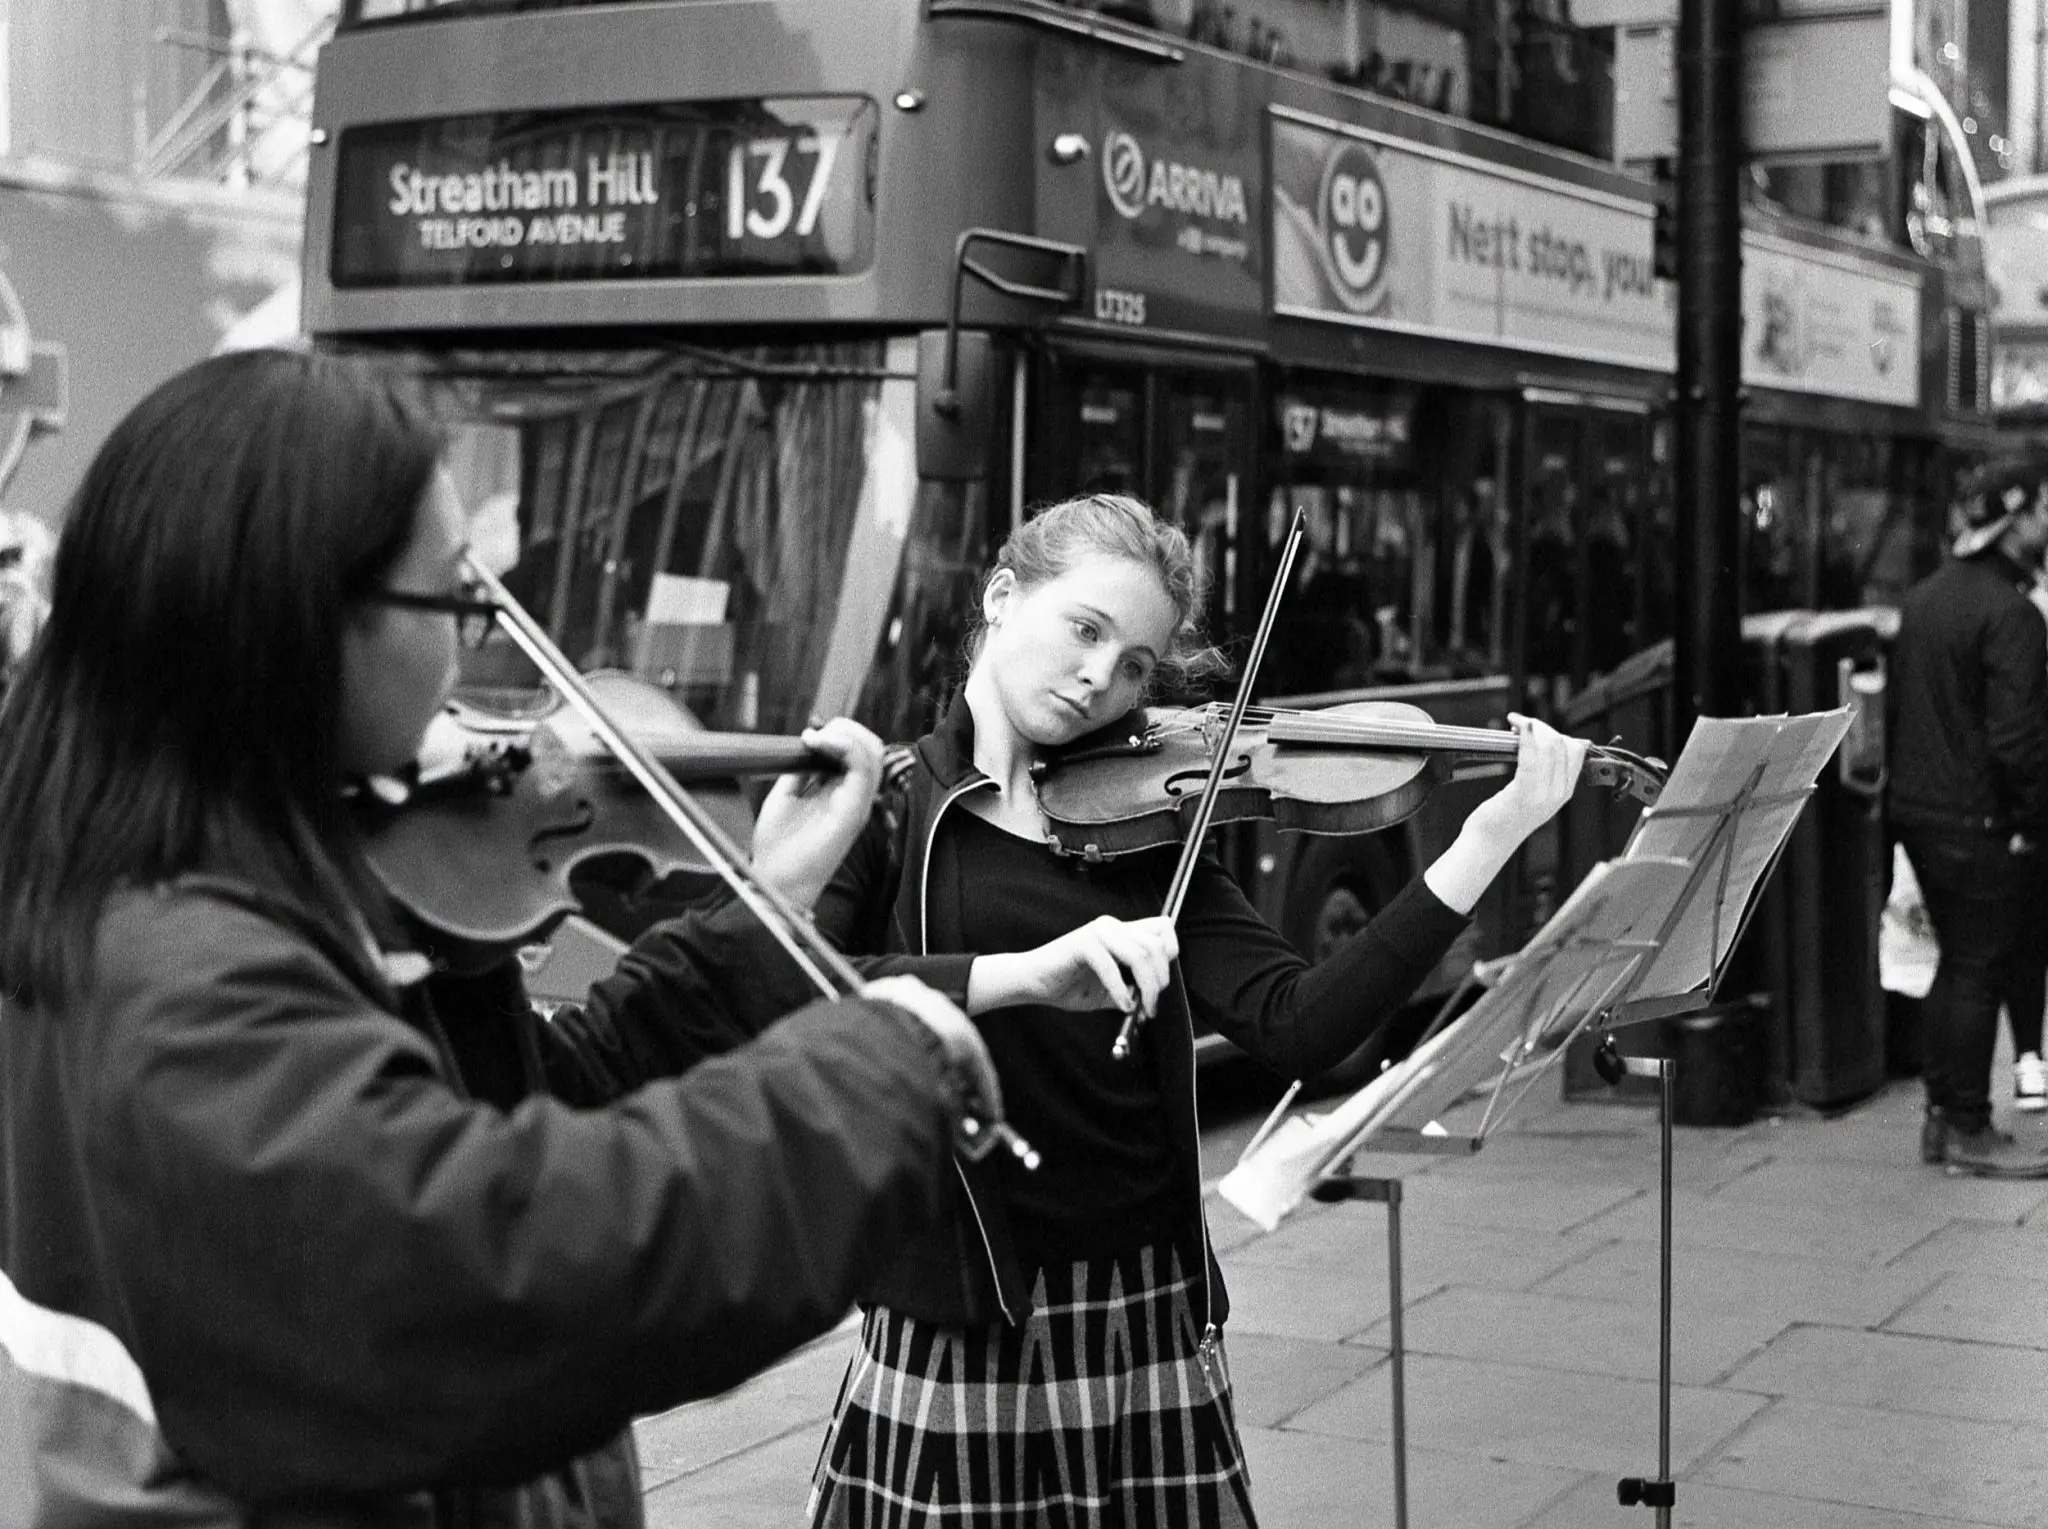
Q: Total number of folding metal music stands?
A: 2